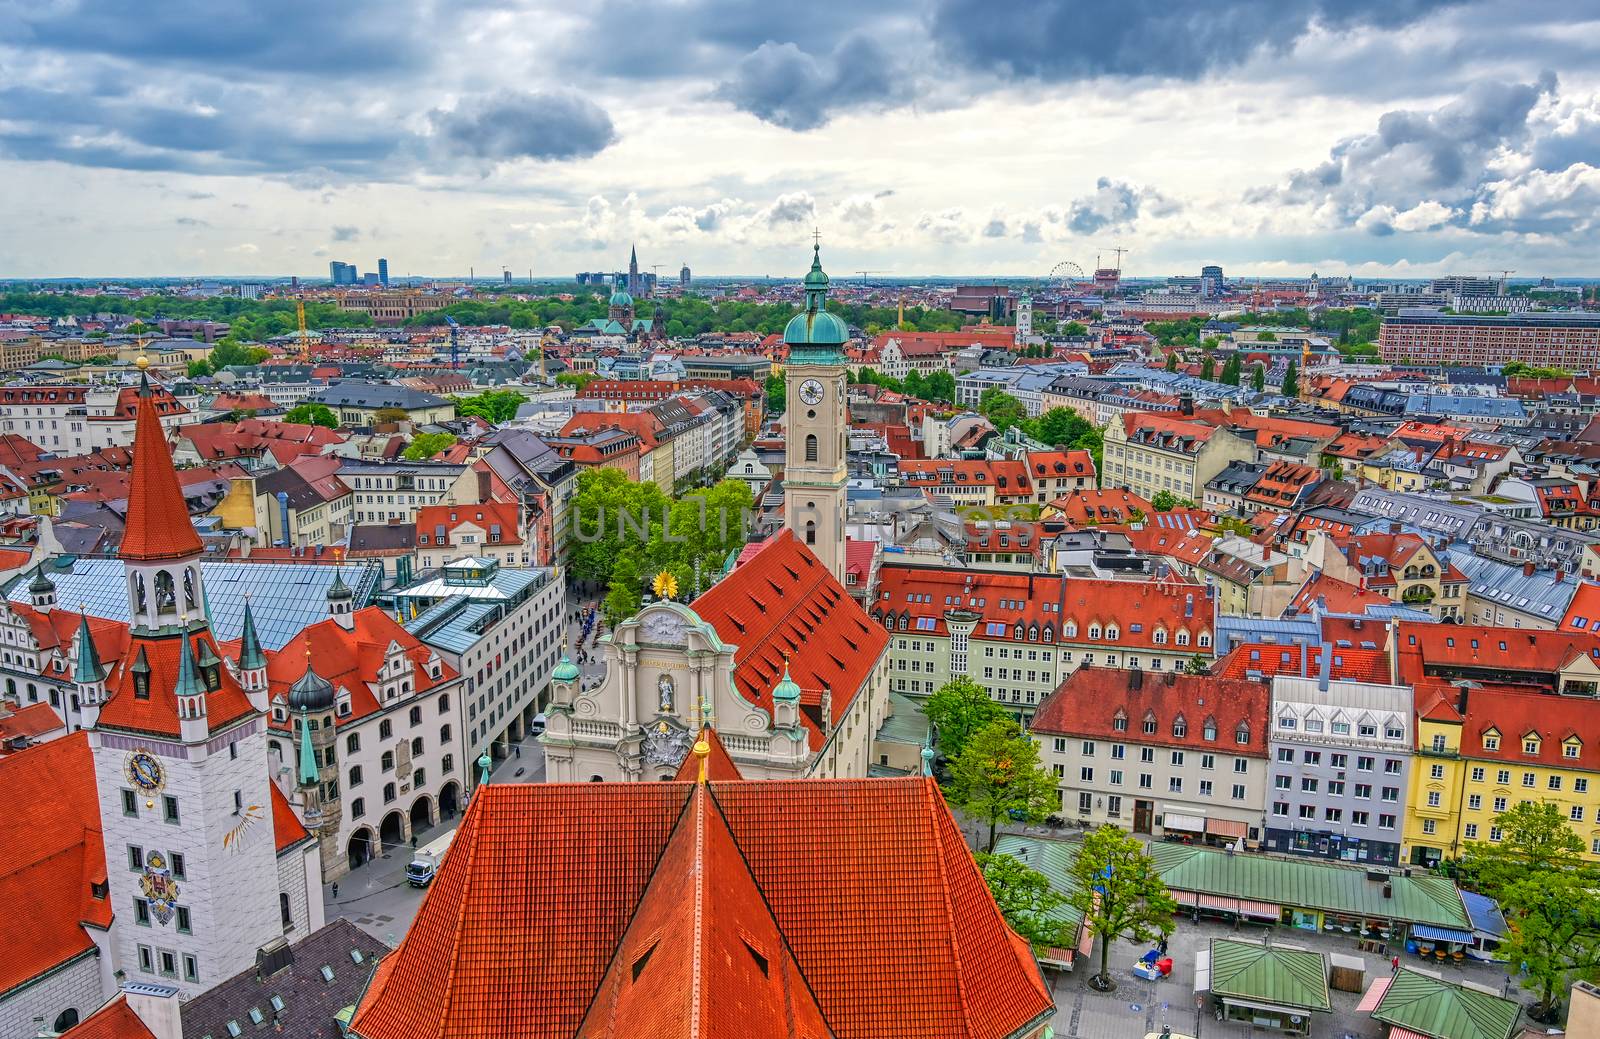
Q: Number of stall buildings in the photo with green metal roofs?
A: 4